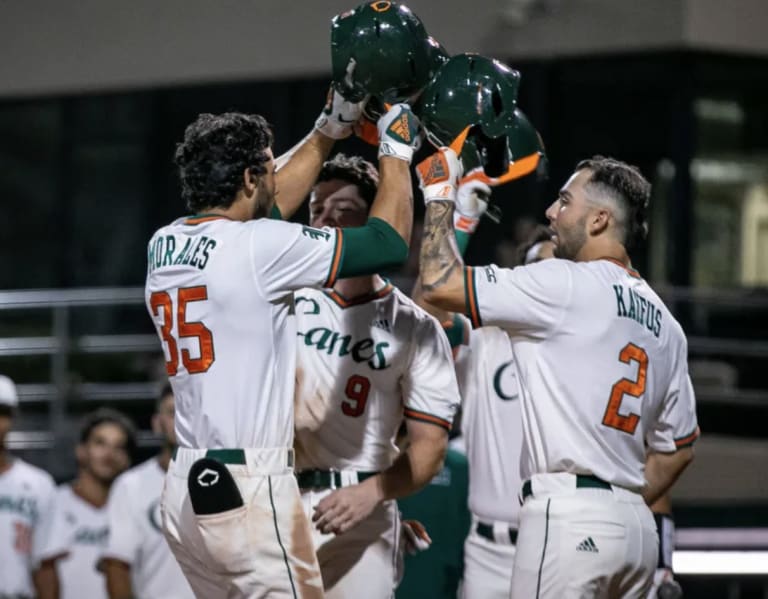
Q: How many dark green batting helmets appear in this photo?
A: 4